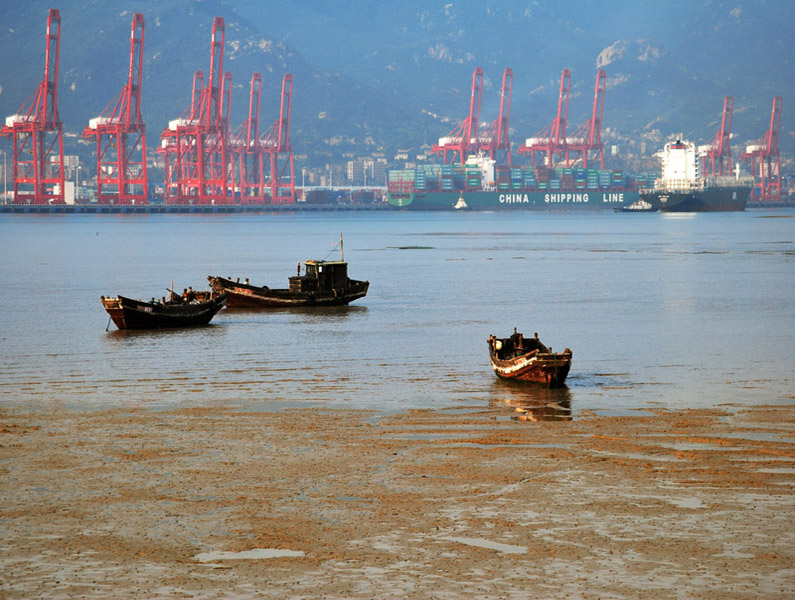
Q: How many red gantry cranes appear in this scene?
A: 13